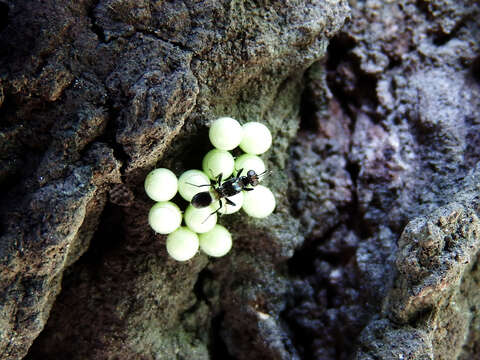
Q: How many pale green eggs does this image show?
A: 12